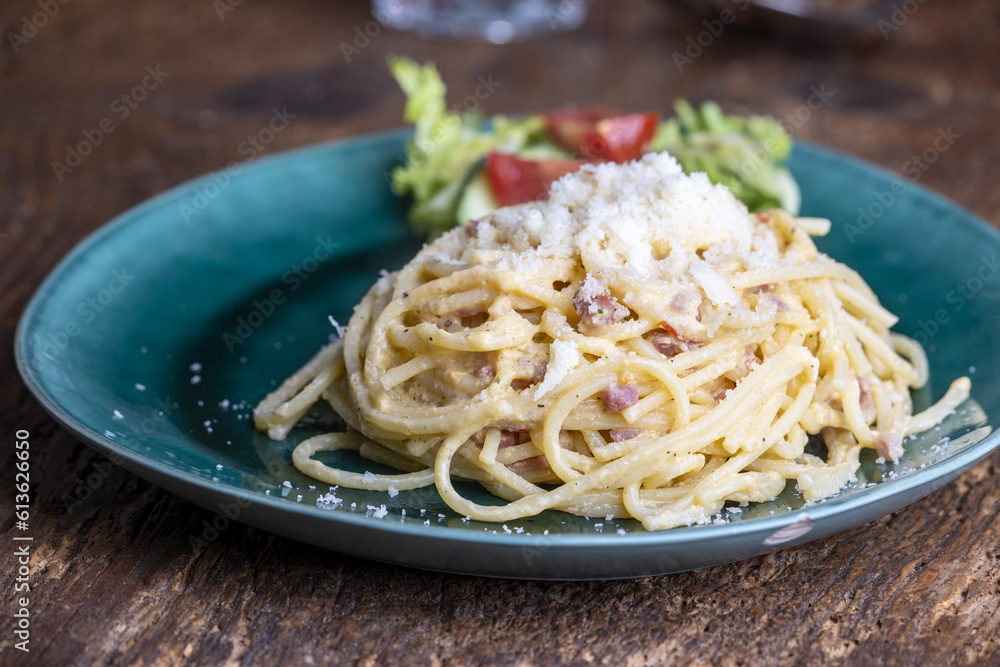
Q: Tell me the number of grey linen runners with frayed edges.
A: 0